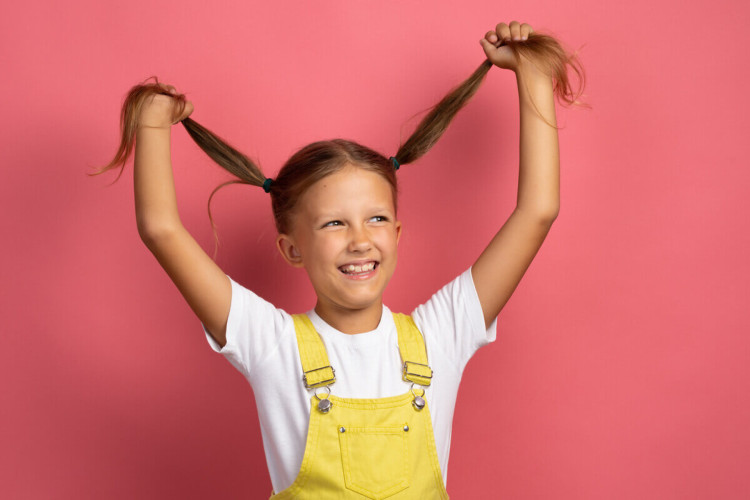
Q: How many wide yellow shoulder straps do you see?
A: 2